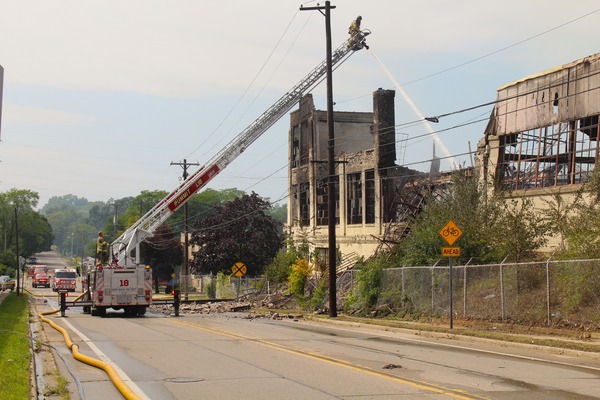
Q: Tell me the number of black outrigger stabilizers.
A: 2